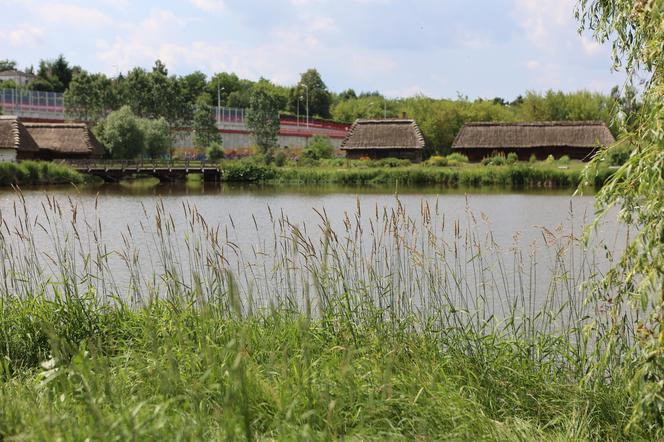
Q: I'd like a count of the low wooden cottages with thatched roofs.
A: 4